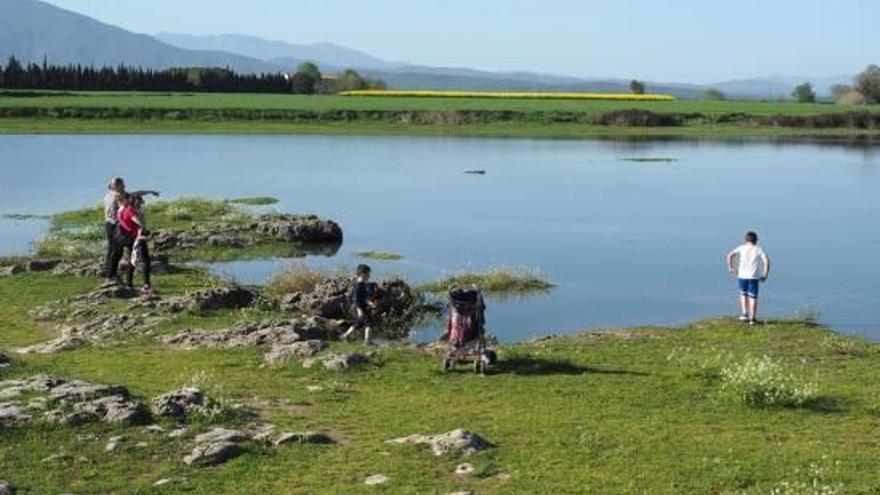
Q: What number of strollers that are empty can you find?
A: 1